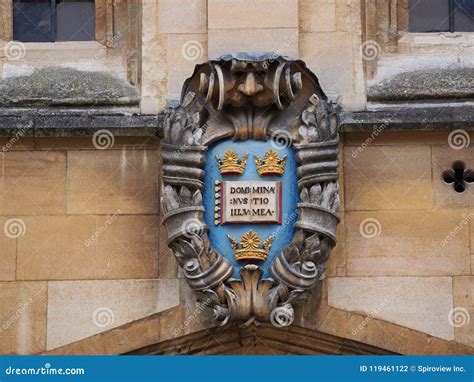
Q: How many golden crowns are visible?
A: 3